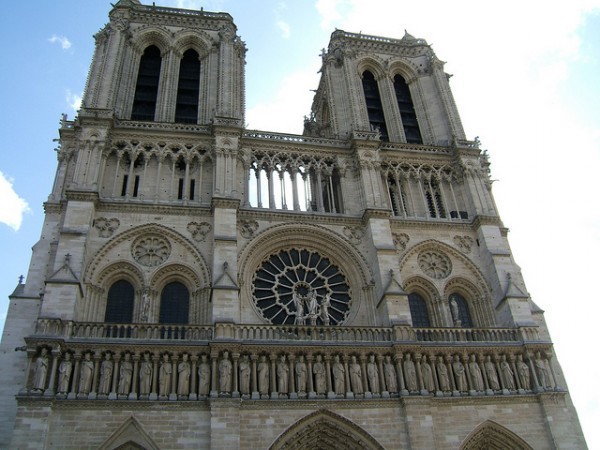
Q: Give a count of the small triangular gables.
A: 4